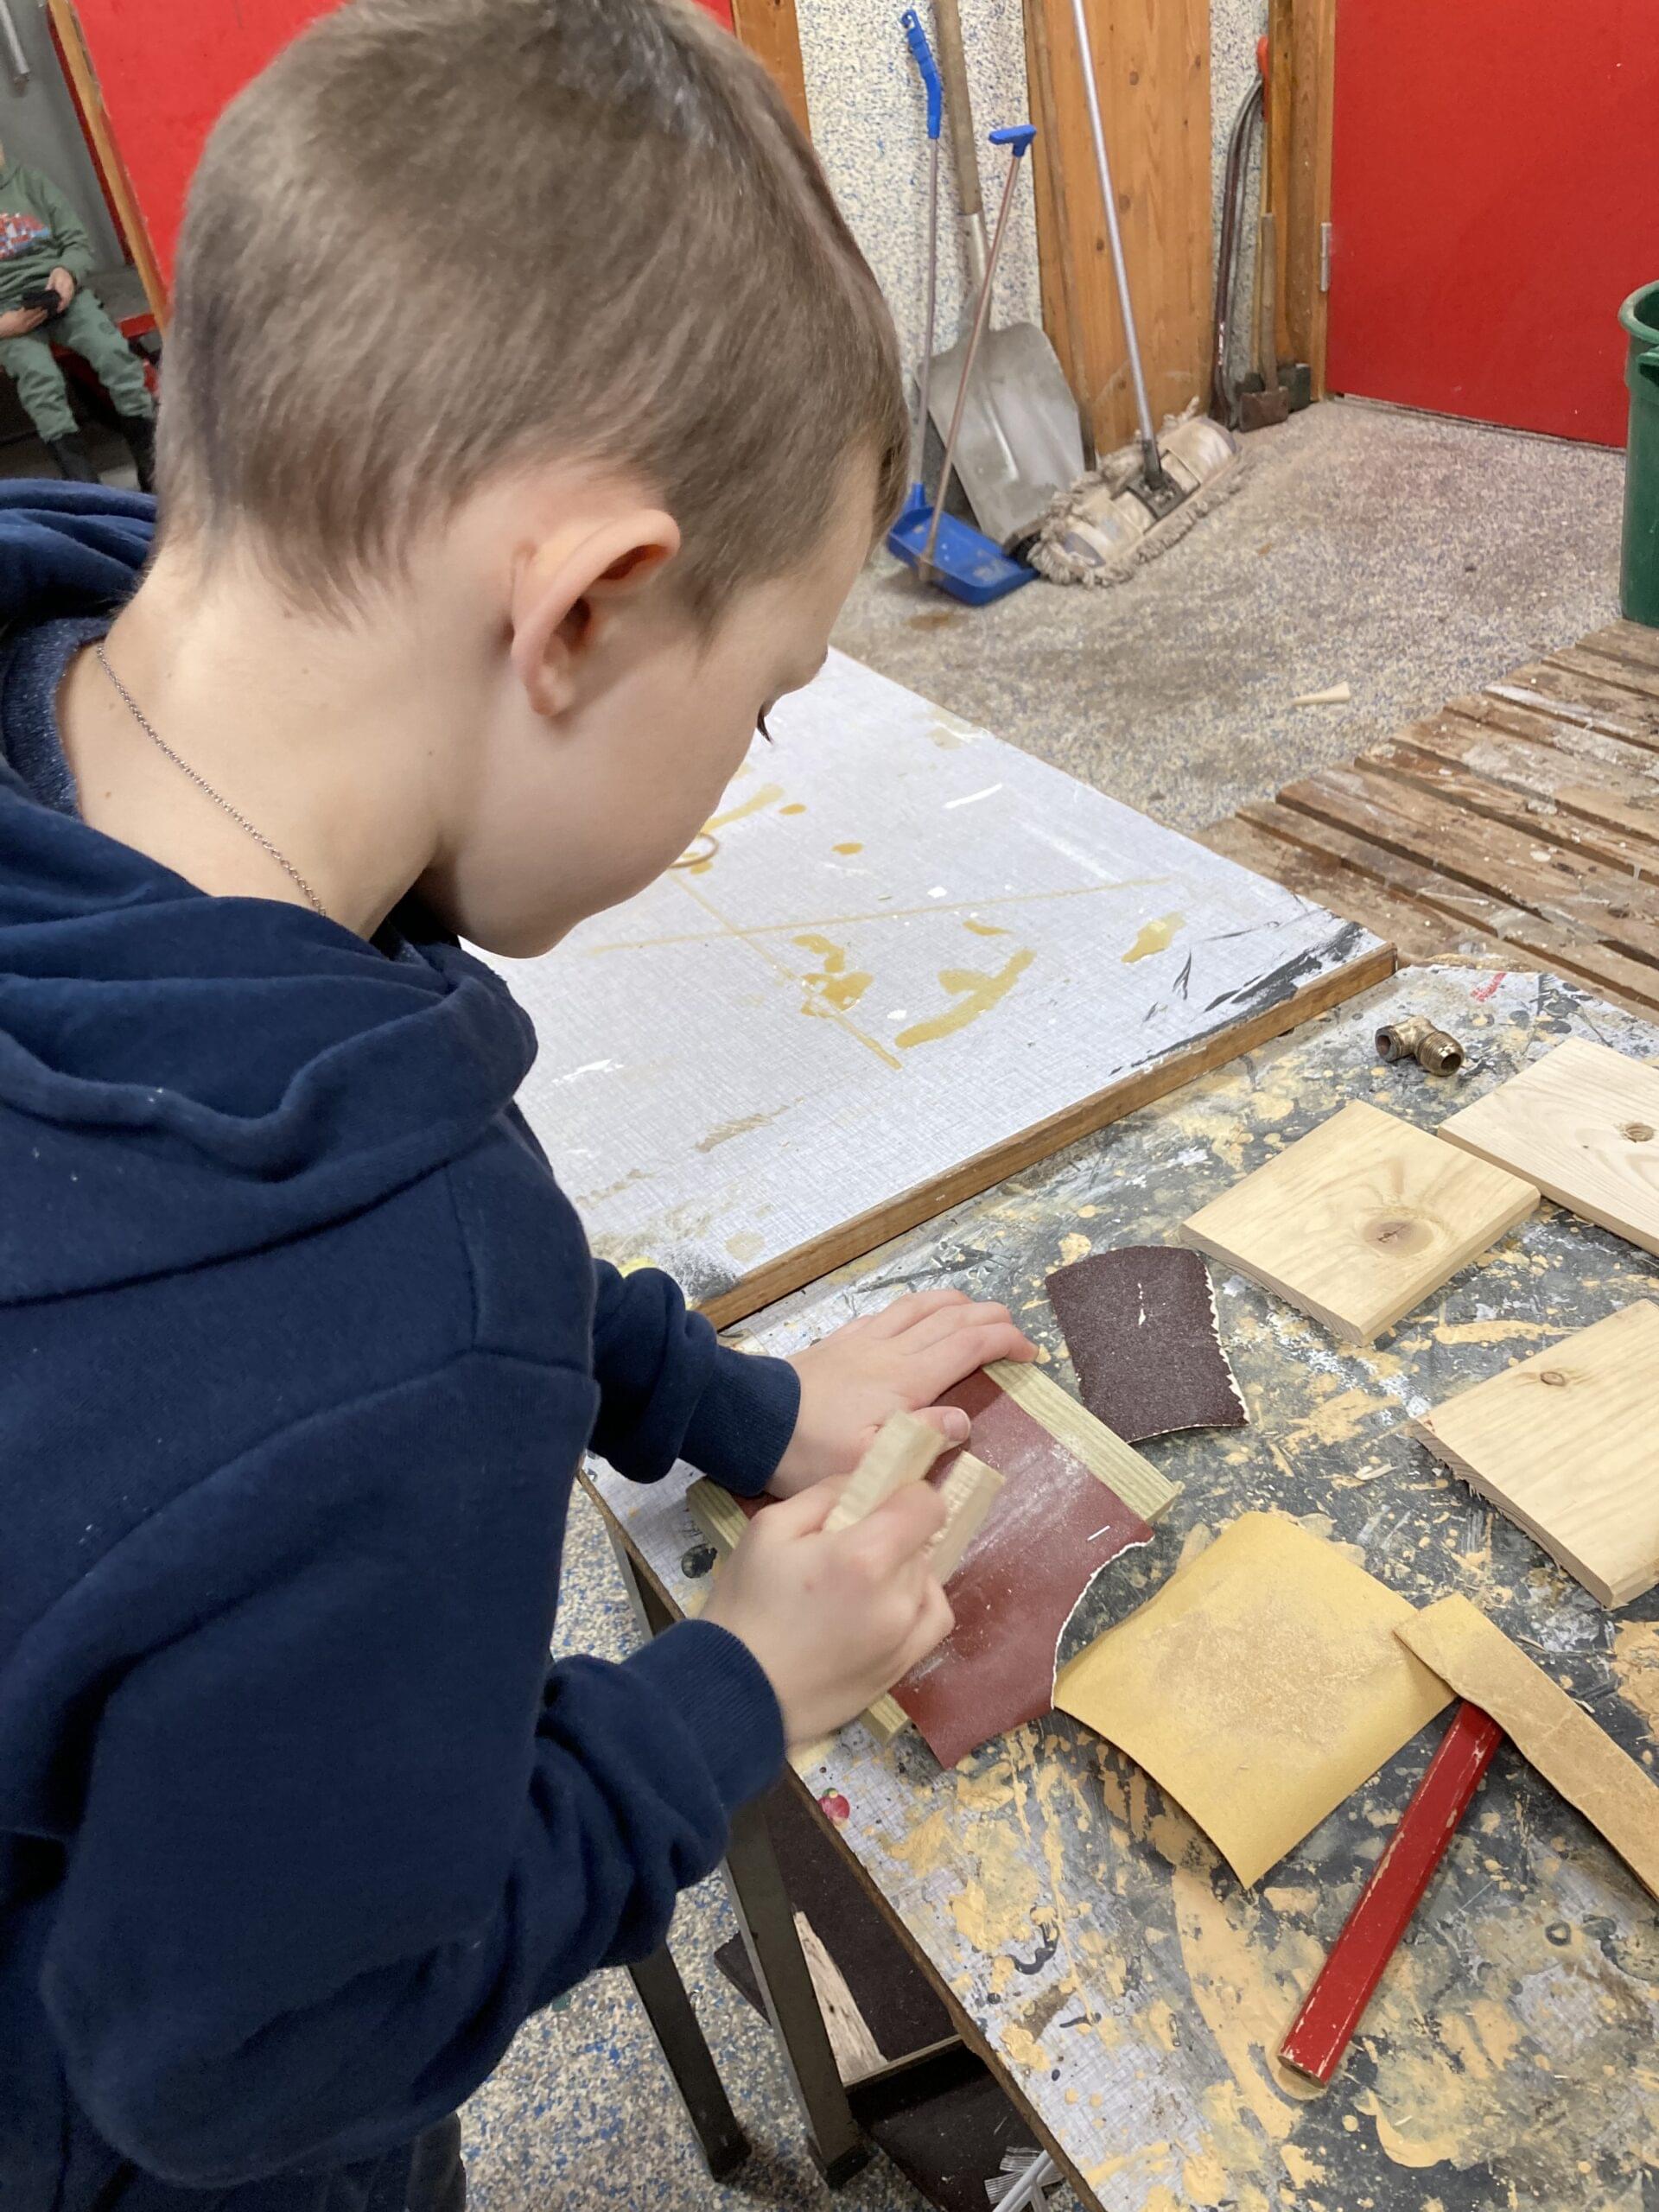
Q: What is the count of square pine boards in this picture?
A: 3